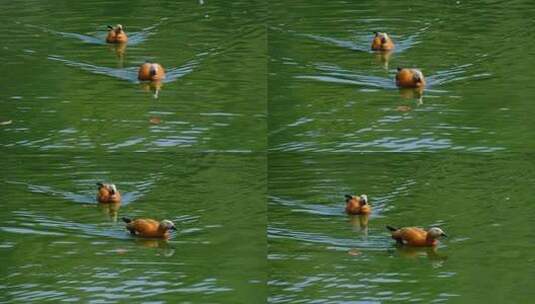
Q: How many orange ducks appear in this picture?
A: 8